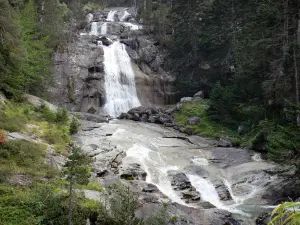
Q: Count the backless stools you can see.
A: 0